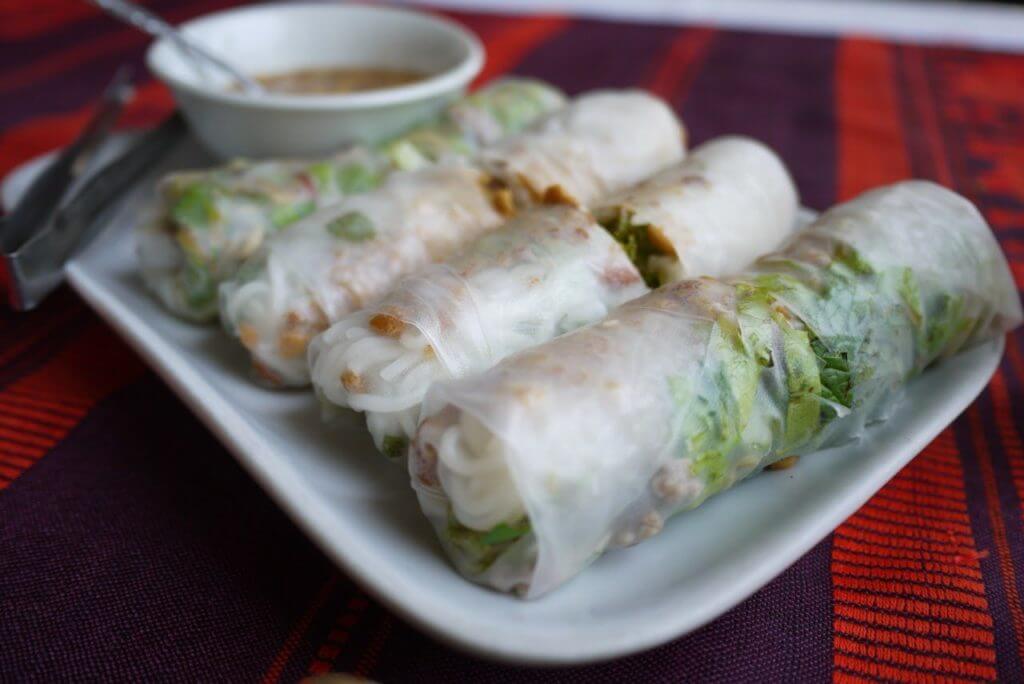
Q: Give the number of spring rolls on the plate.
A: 4